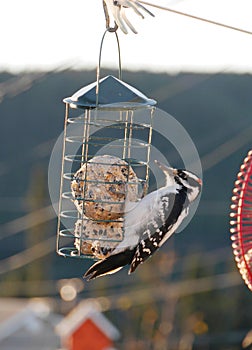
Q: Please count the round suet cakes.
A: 2